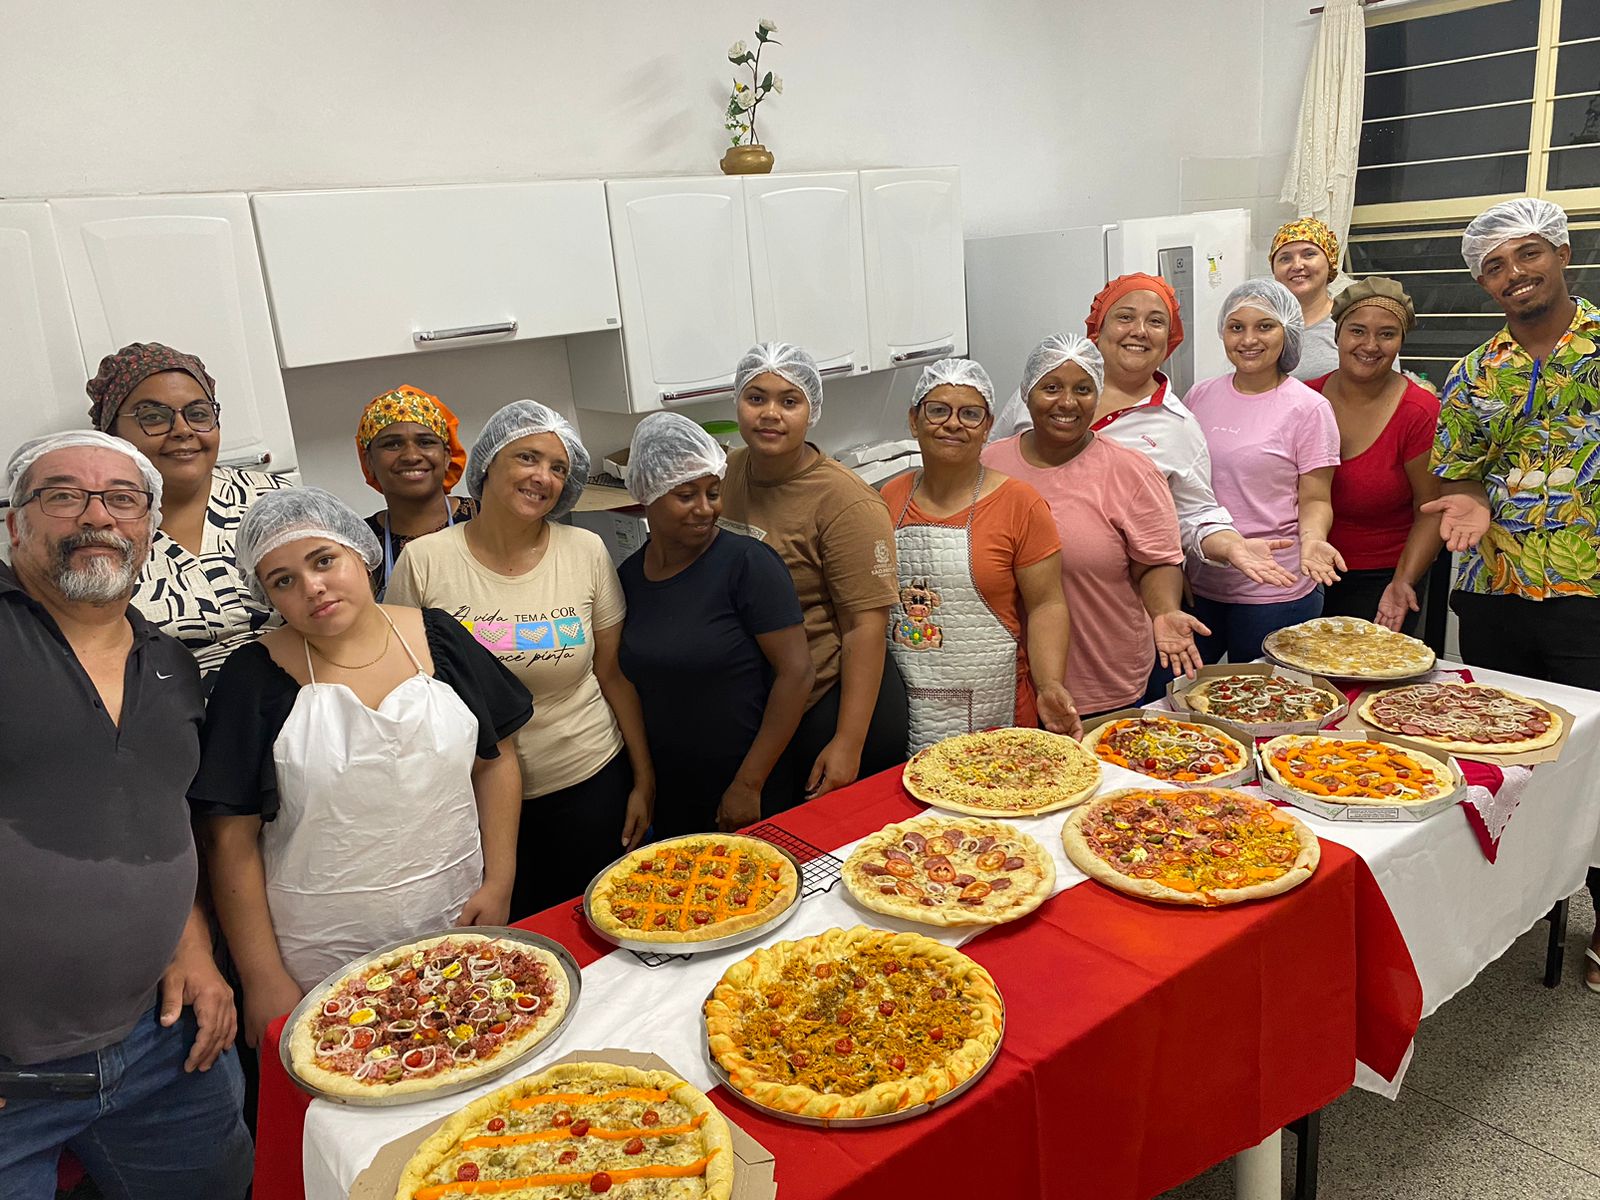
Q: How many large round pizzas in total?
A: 12